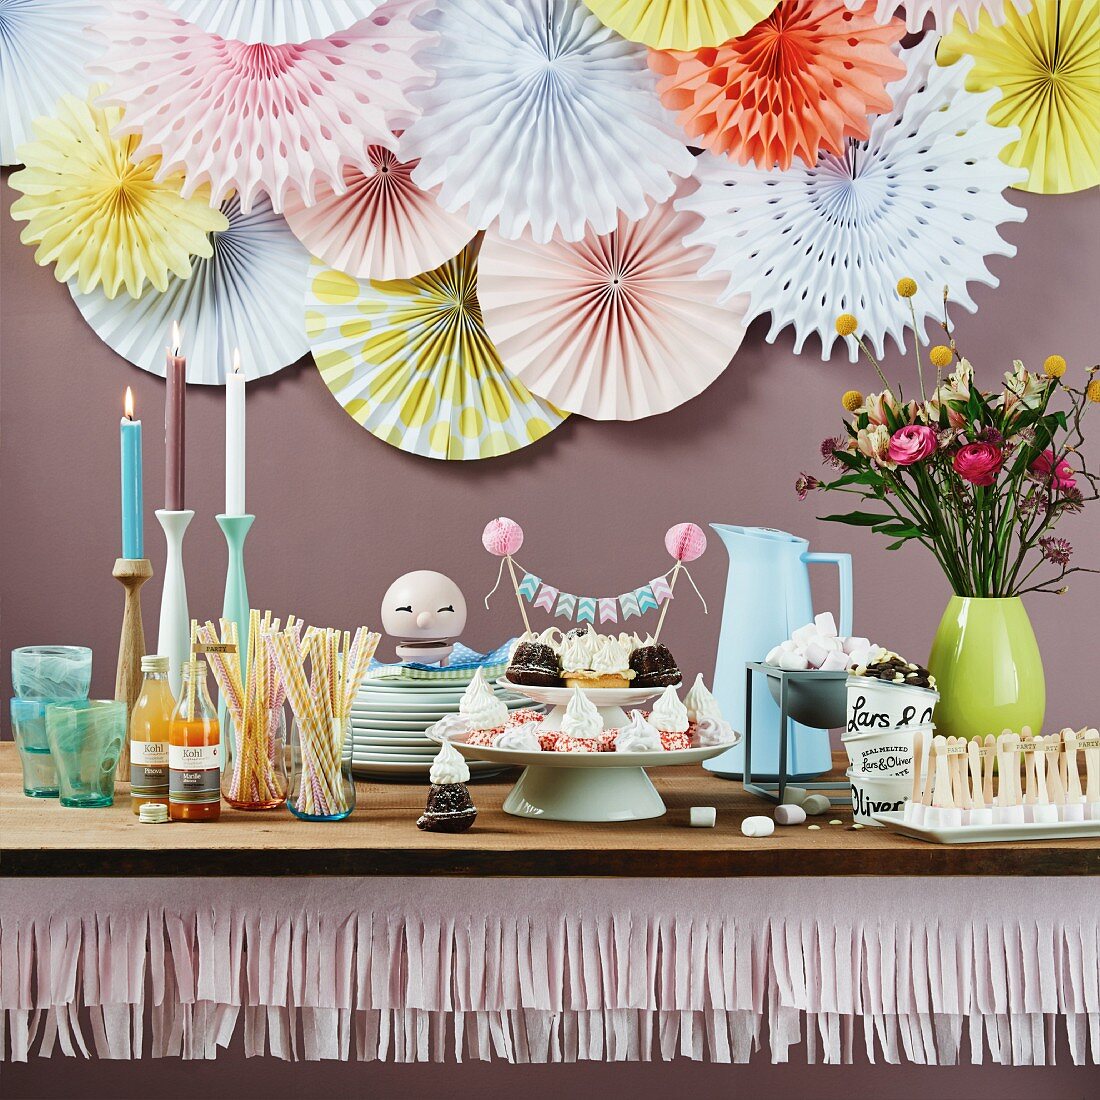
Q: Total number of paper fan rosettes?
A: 14